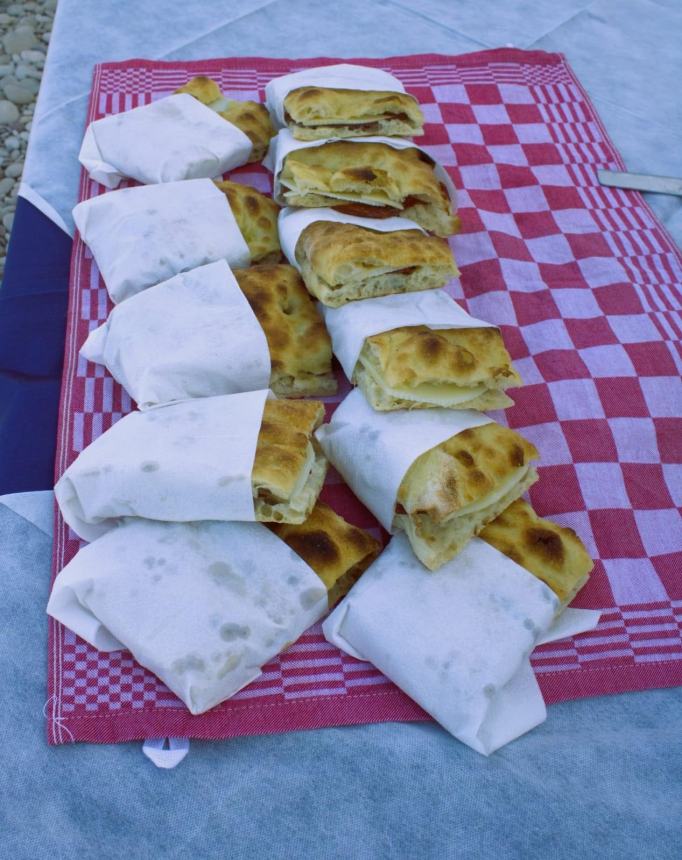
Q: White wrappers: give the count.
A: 11